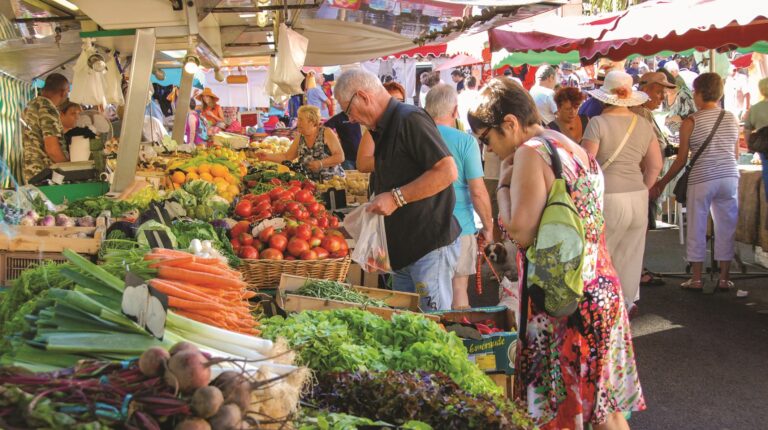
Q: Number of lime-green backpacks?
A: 1